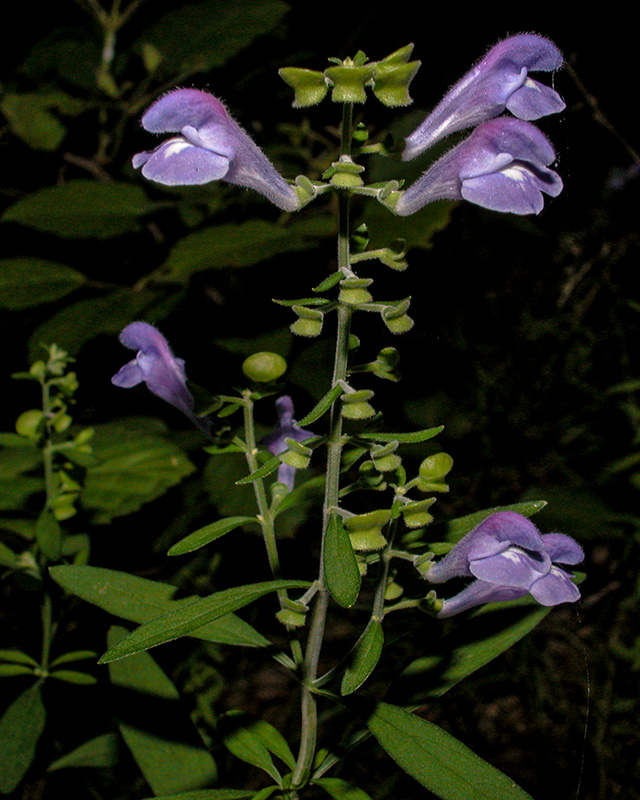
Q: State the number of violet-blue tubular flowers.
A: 7